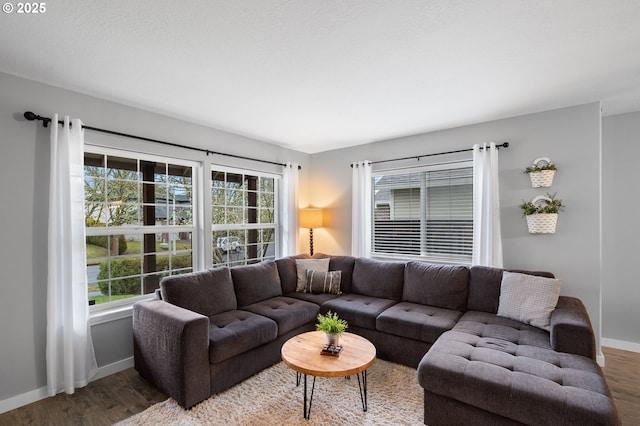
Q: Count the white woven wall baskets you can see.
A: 2